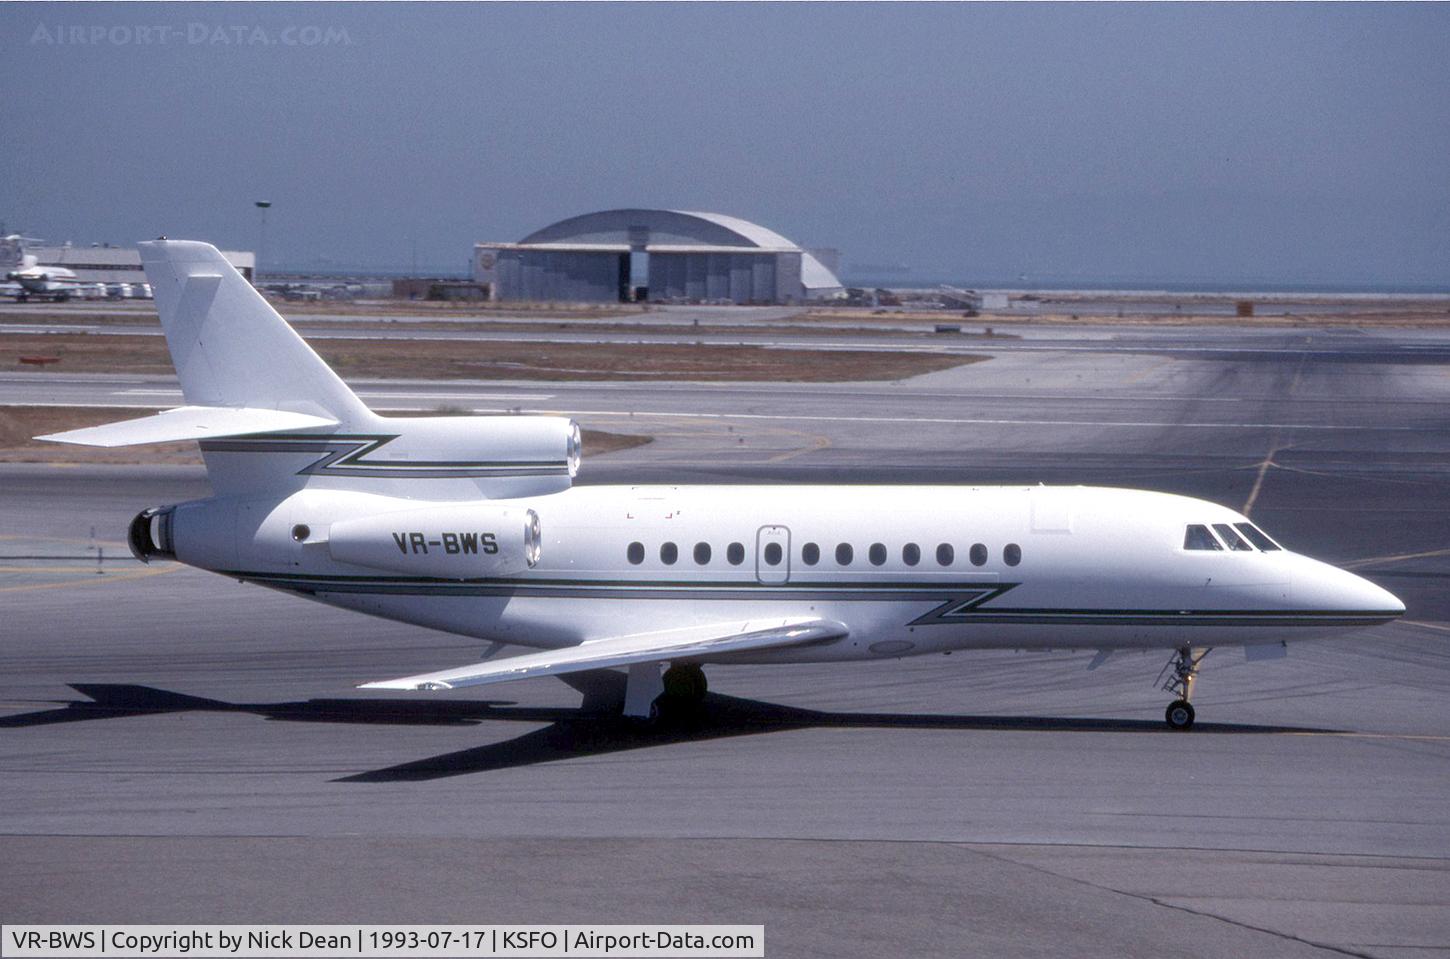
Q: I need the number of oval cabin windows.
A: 12